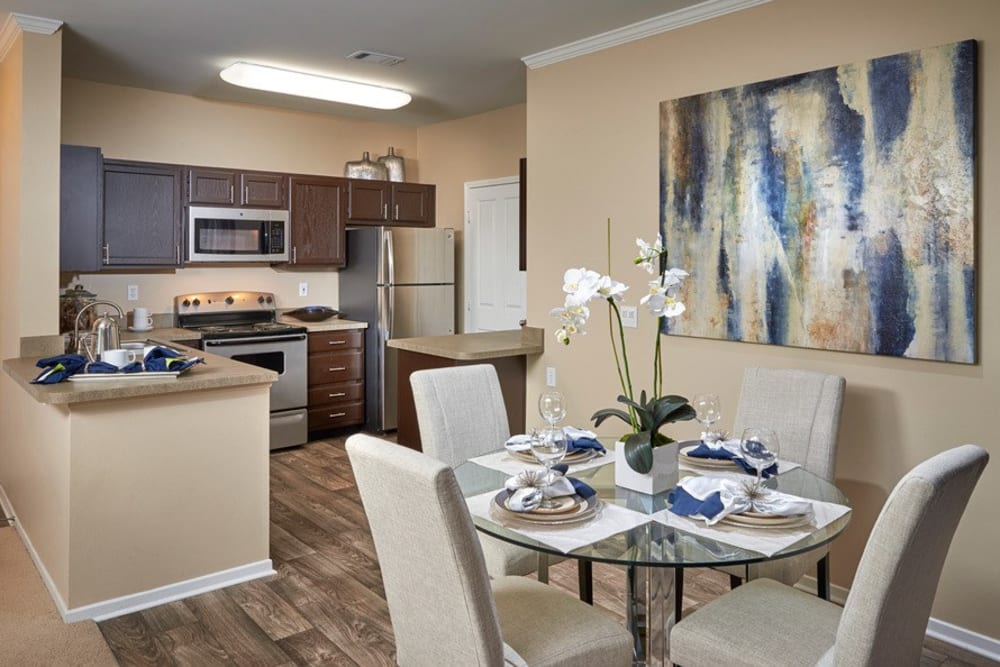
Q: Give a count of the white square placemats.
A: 4